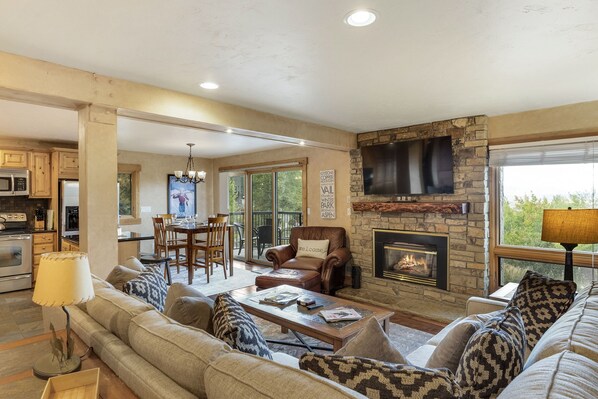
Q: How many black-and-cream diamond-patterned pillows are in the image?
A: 5